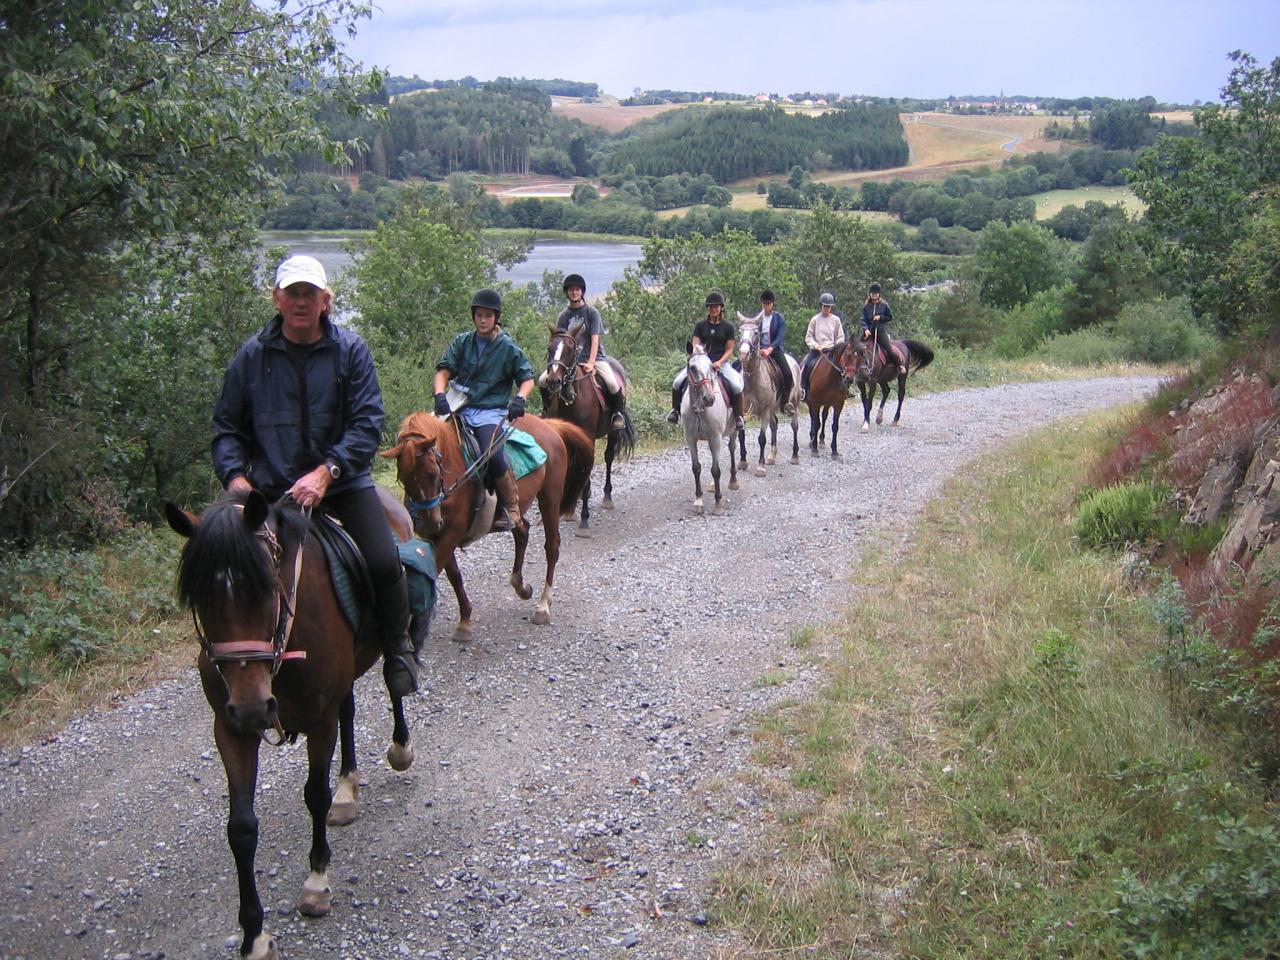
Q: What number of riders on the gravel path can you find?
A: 7